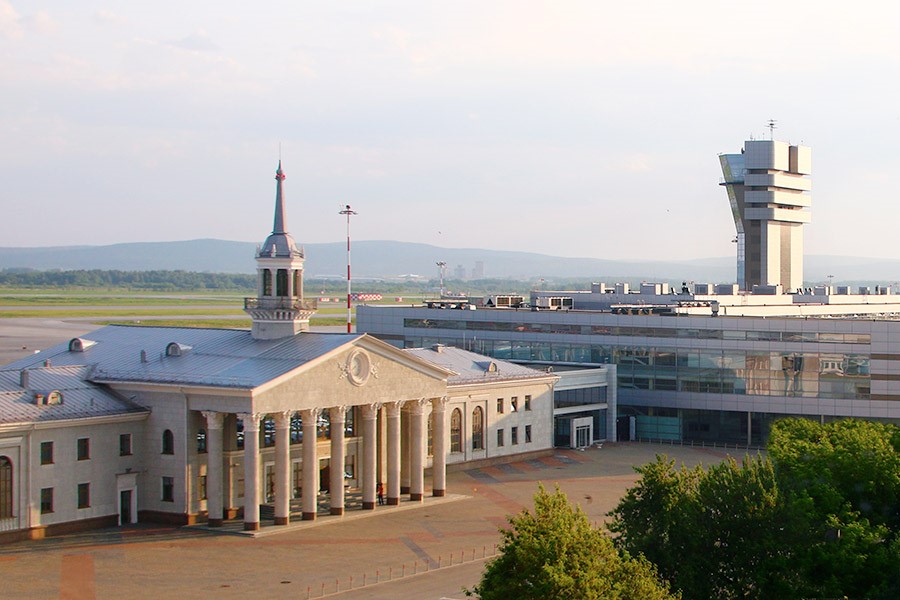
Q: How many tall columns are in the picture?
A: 9